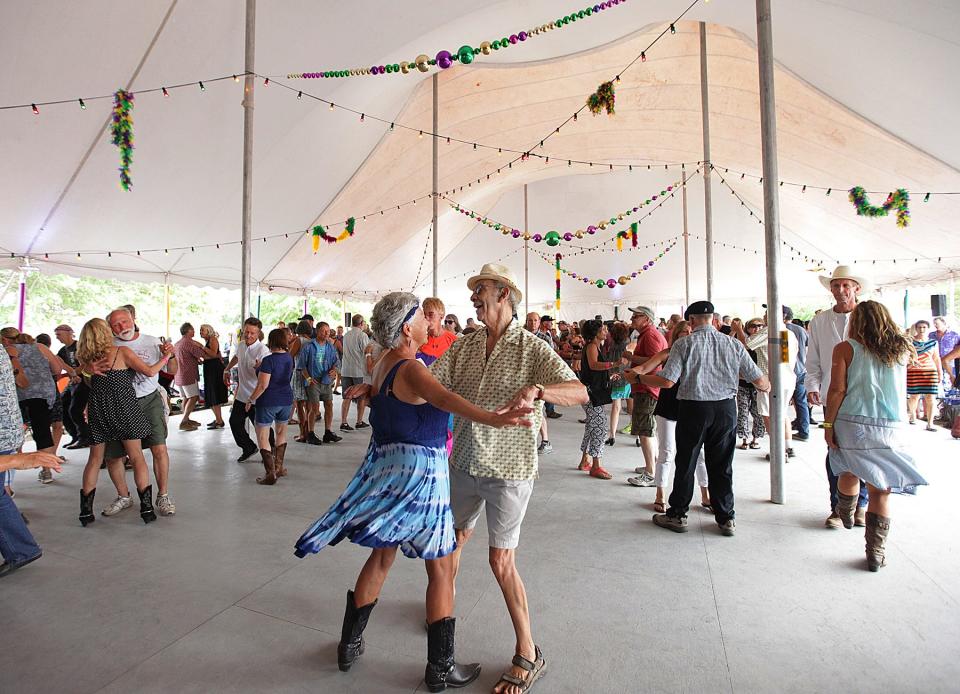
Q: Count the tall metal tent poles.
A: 6